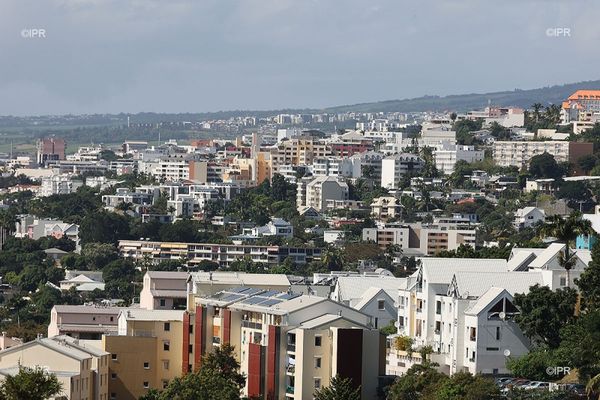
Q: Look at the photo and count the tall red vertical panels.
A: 5